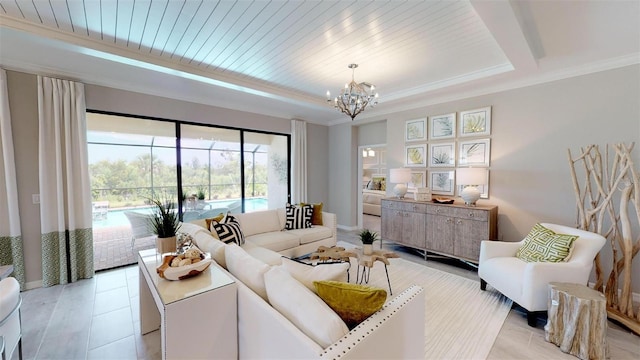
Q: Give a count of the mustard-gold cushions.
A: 3